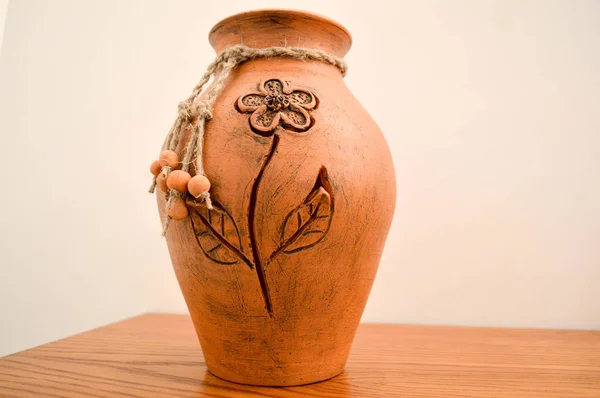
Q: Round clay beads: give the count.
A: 6